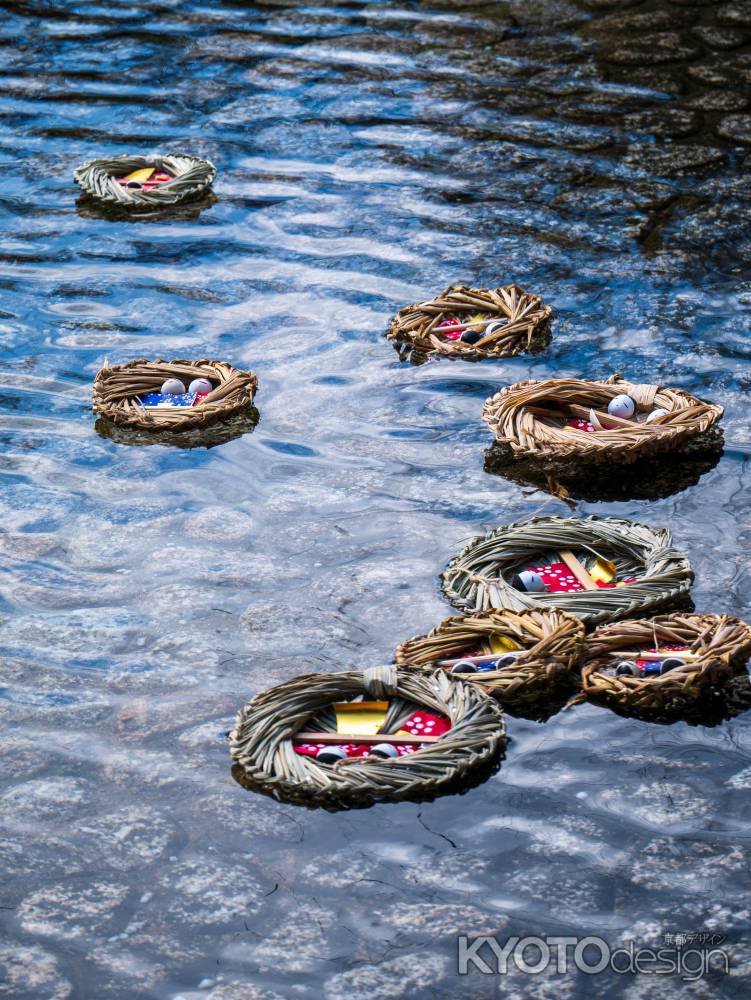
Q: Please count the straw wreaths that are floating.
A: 8